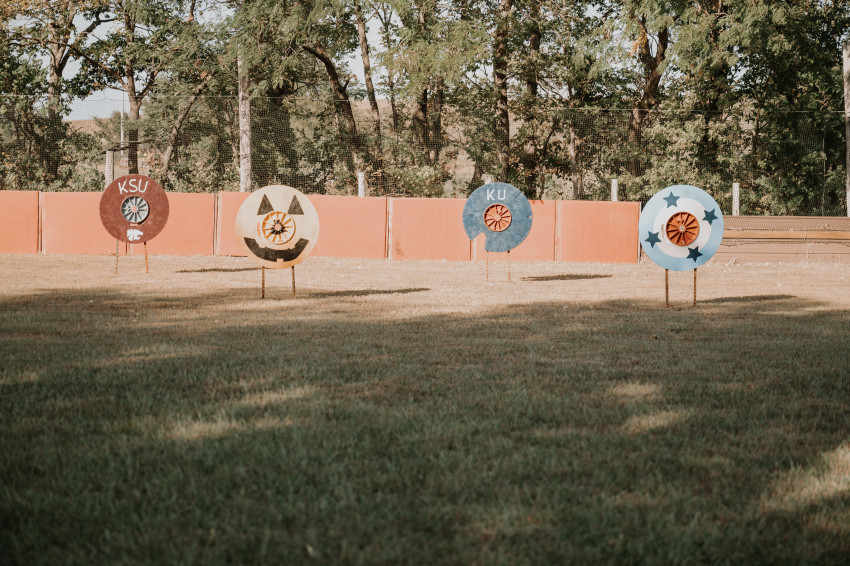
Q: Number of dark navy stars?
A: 4